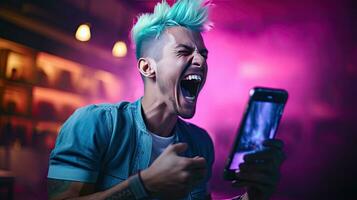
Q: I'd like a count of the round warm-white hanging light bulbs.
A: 2